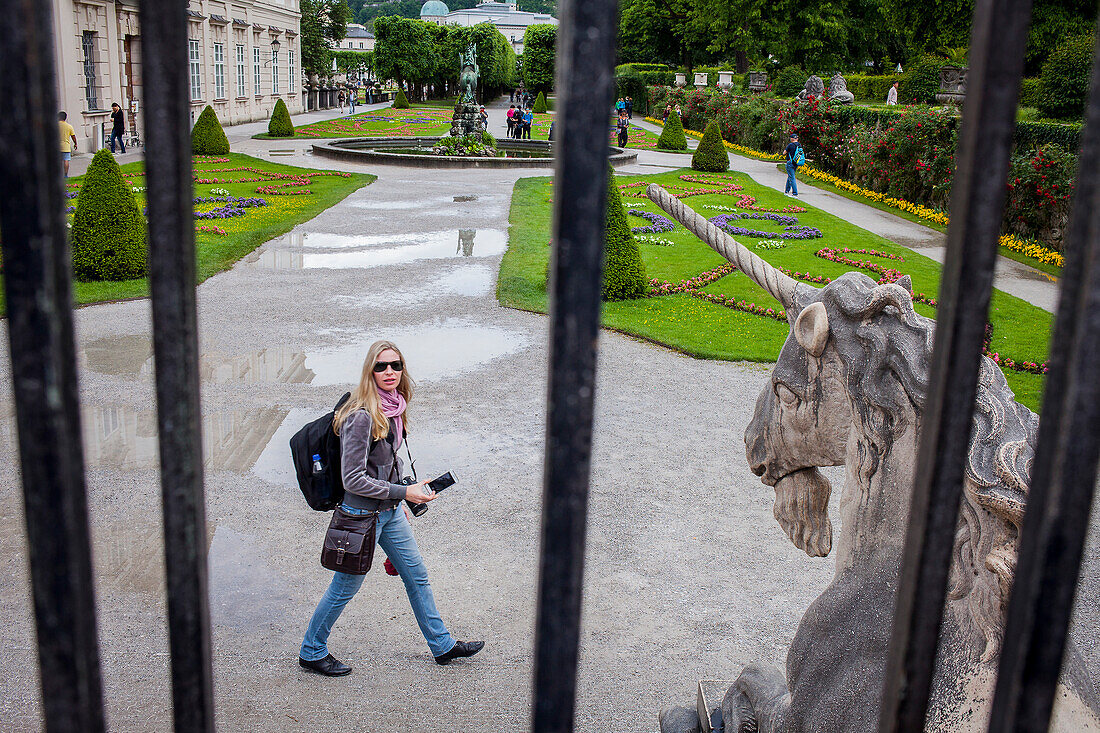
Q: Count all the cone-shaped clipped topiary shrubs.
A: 8